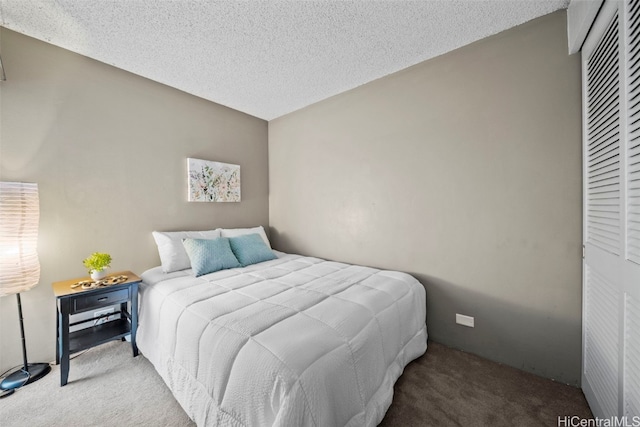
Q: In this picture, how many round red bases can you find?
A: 0